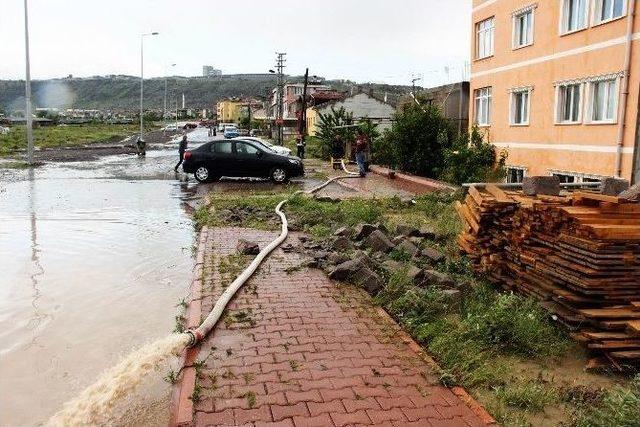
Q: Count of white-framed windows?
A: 11